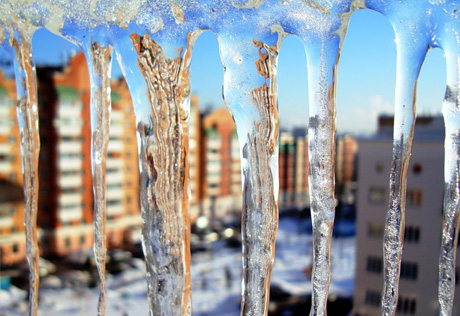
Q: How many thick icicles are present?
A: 2